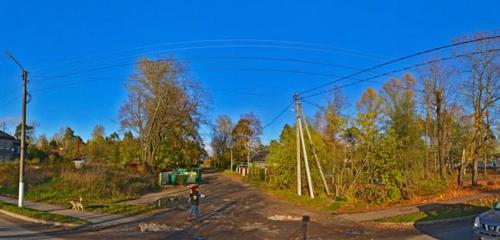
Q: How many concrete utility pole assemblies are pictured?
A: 2